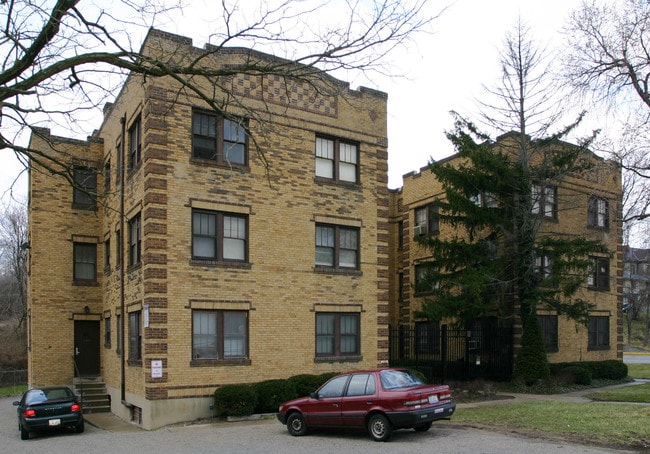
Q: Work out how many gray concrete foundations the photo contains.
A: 1